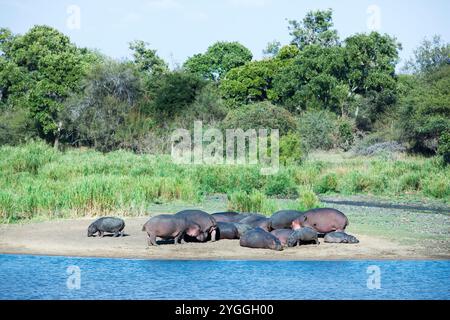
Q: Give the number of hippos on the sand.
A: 12